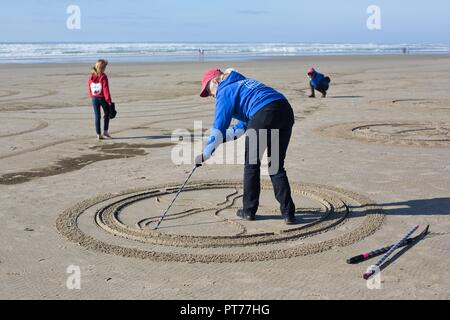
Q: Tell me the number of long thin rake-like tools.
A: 3